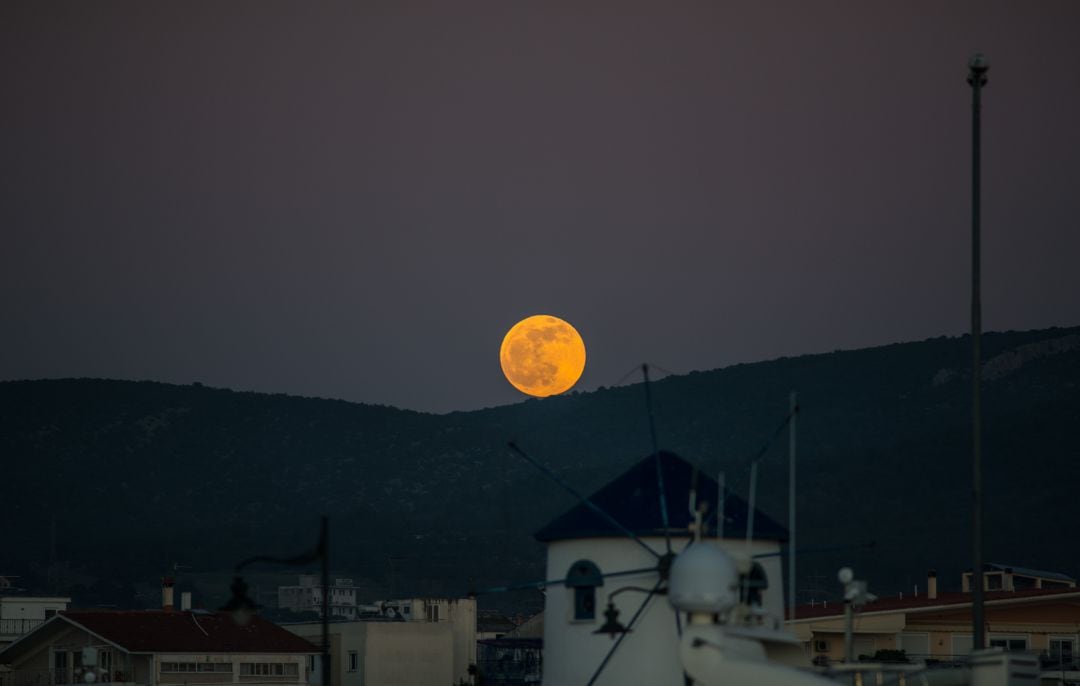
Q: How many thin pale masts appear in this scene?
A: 3